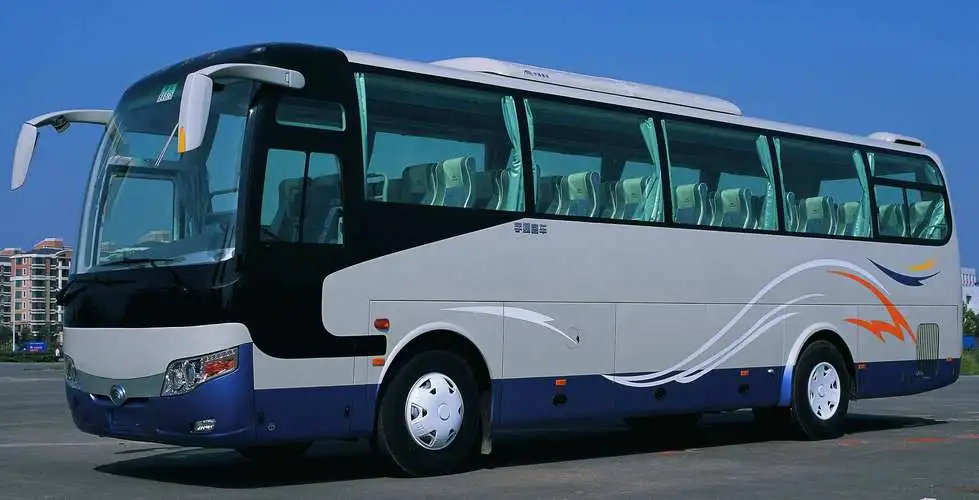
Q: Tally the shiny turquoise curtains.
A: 10